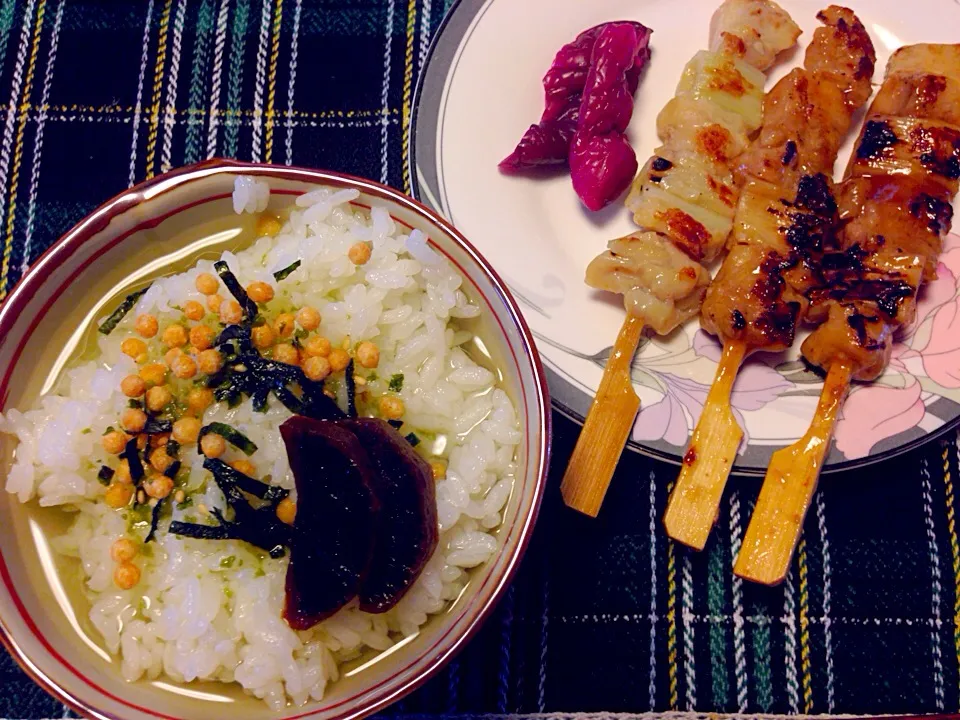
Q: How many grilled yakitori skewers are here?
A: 3